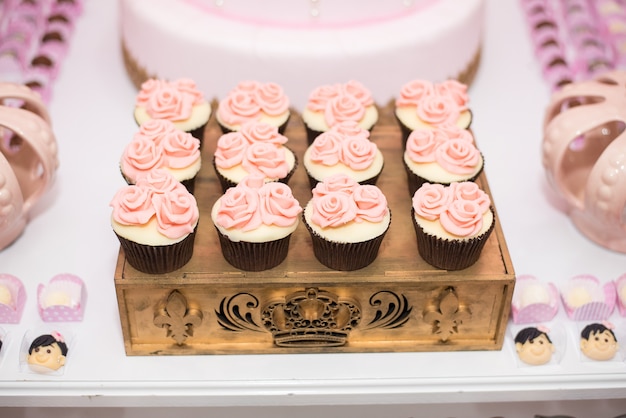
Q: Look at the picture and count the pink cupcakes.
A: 12